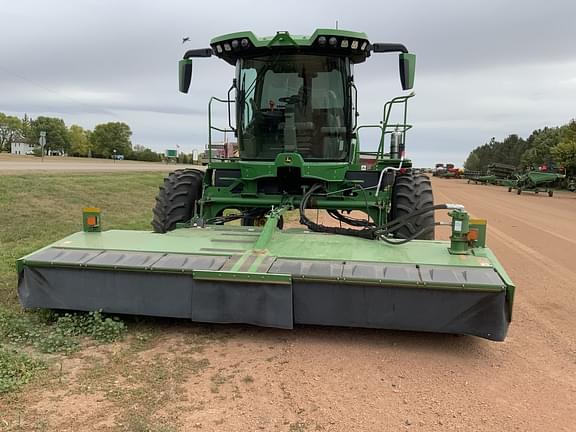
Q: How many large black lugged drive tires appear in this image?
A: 2